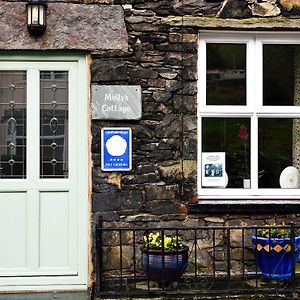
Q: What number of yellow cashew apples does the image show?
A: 0